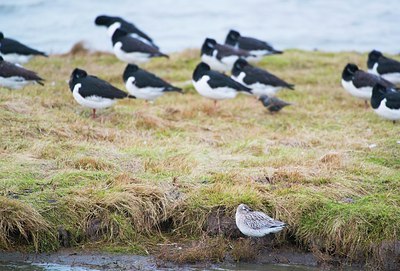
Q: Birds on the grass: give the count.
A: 15